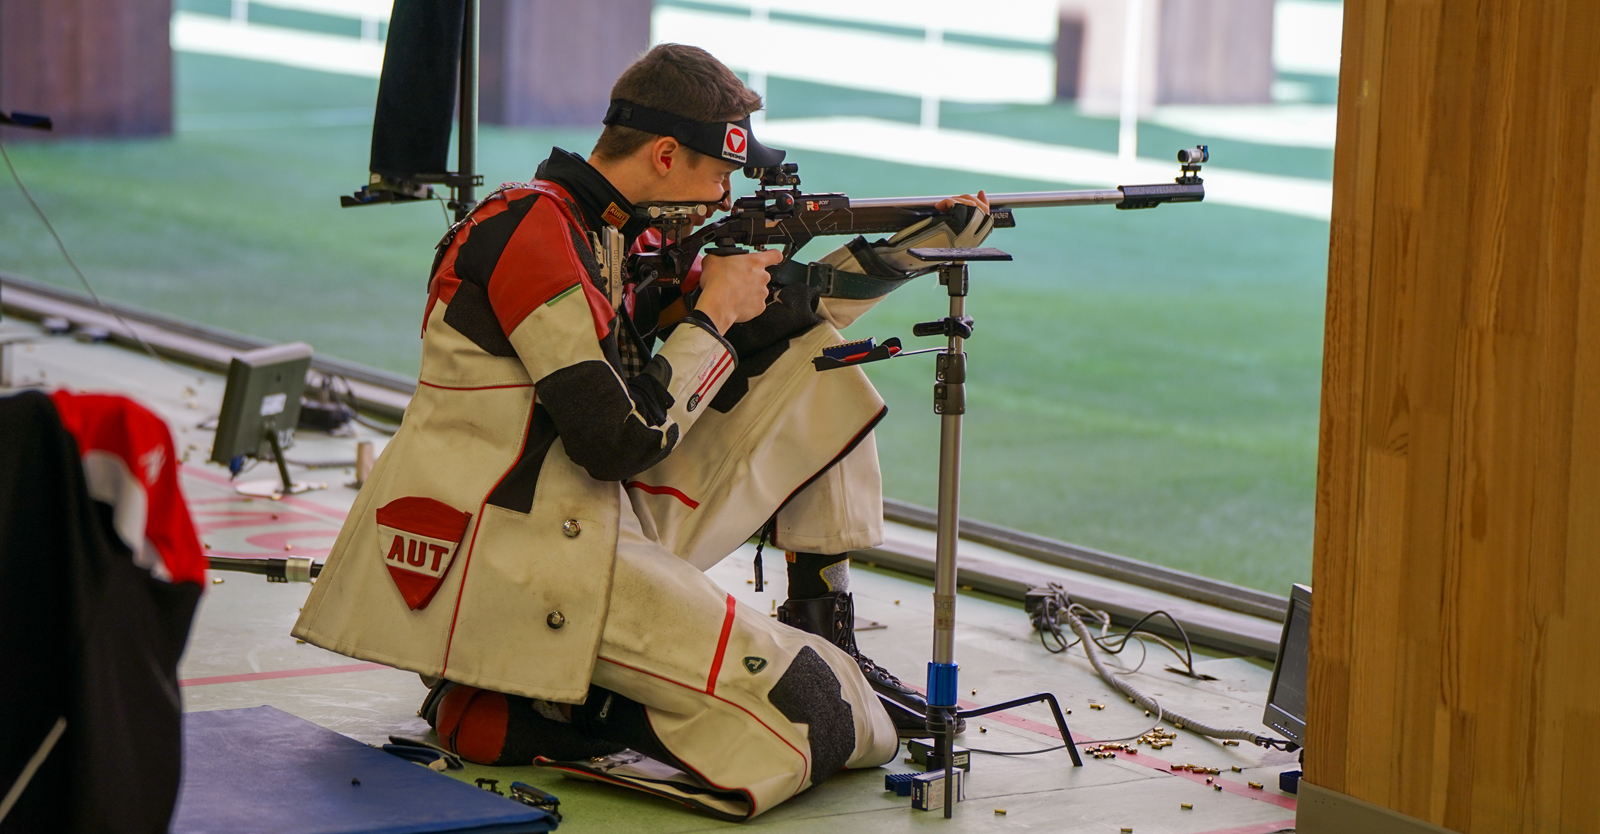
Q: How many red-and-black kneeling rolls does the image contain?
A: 1